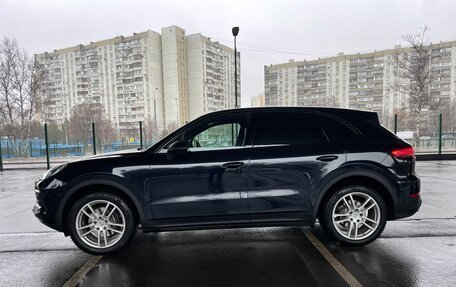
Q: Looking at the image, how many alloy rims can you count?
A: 2